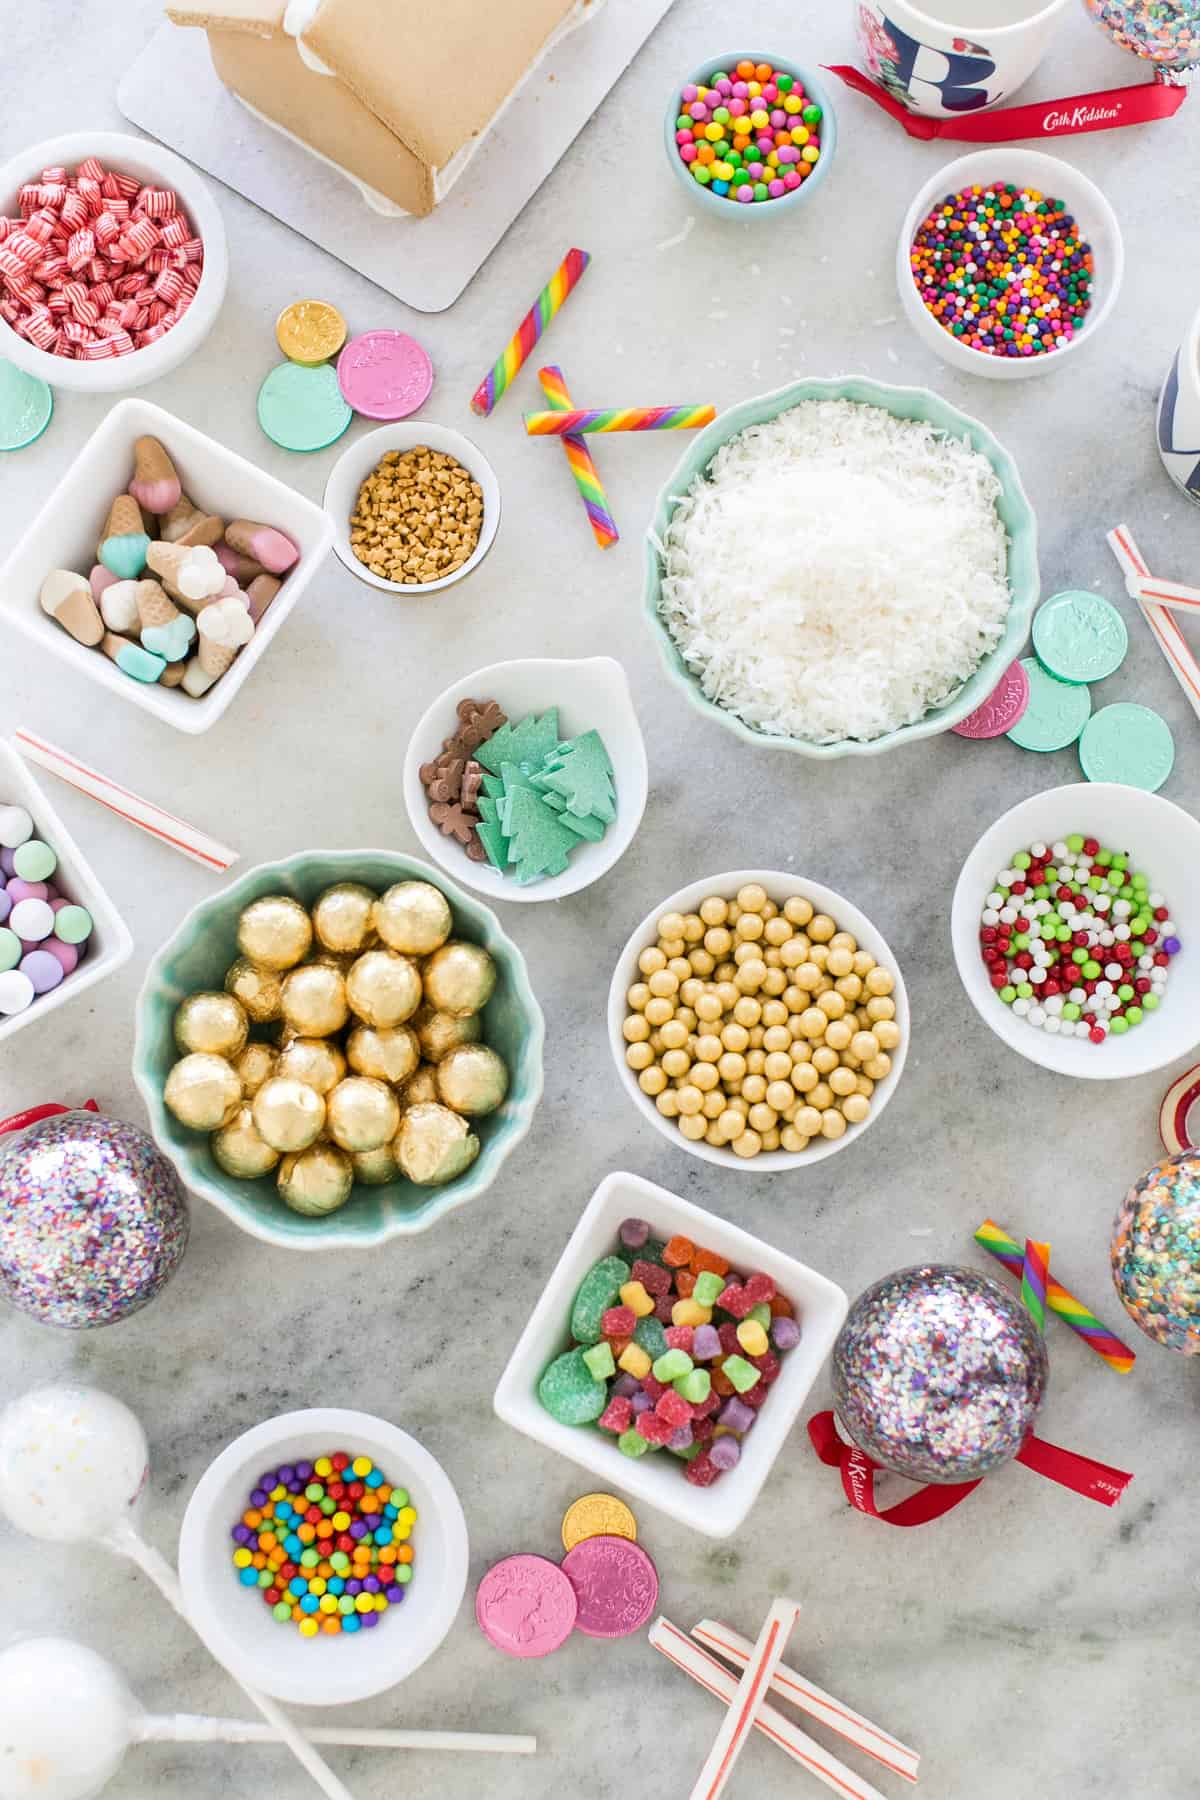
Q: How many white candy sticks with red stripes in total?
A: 6